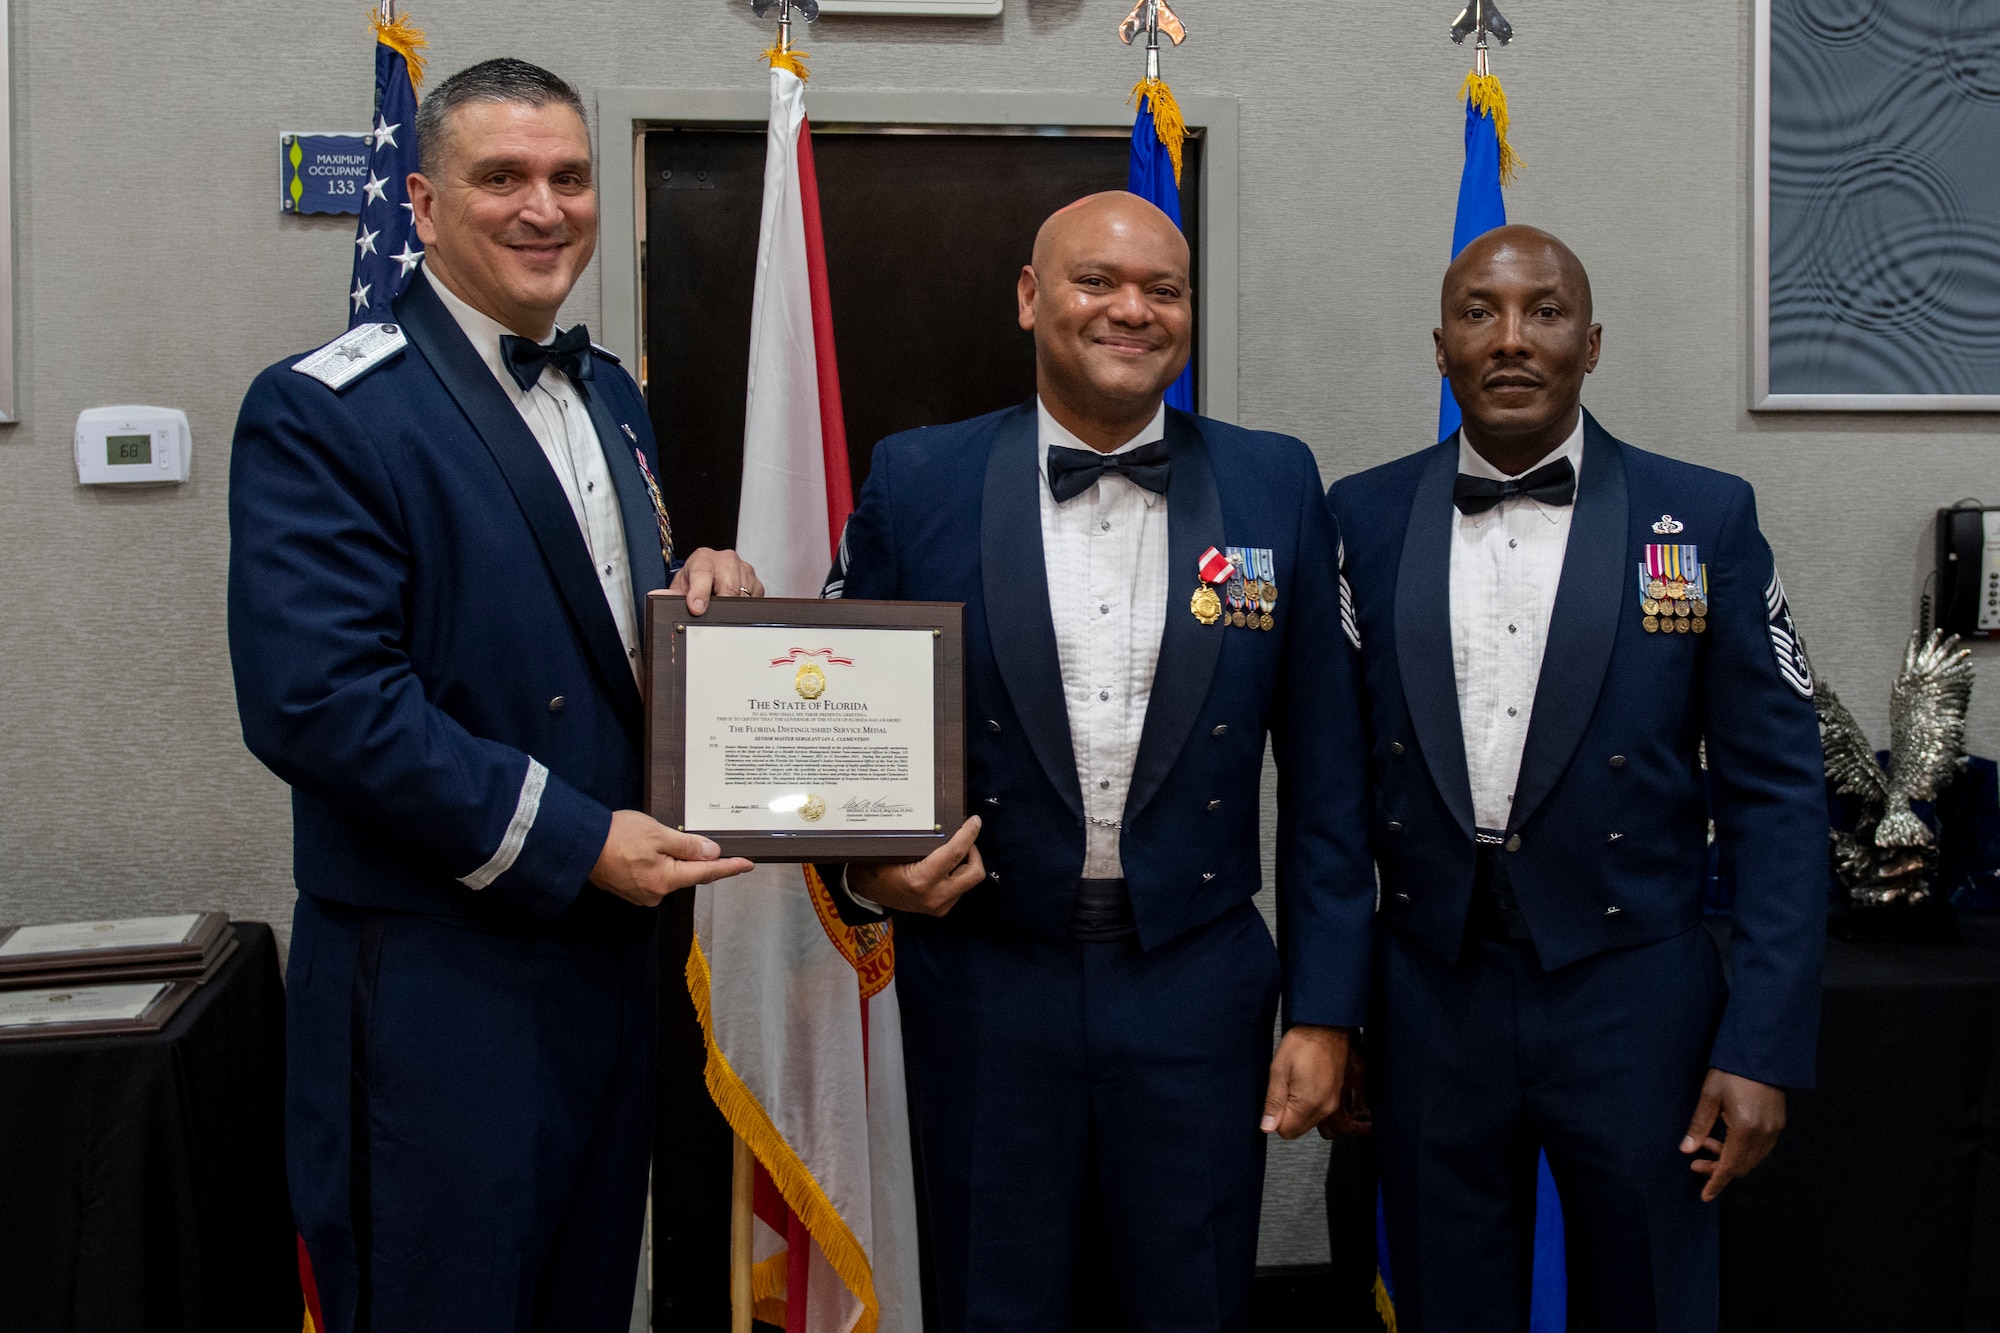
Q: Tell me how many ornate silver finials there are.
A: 3